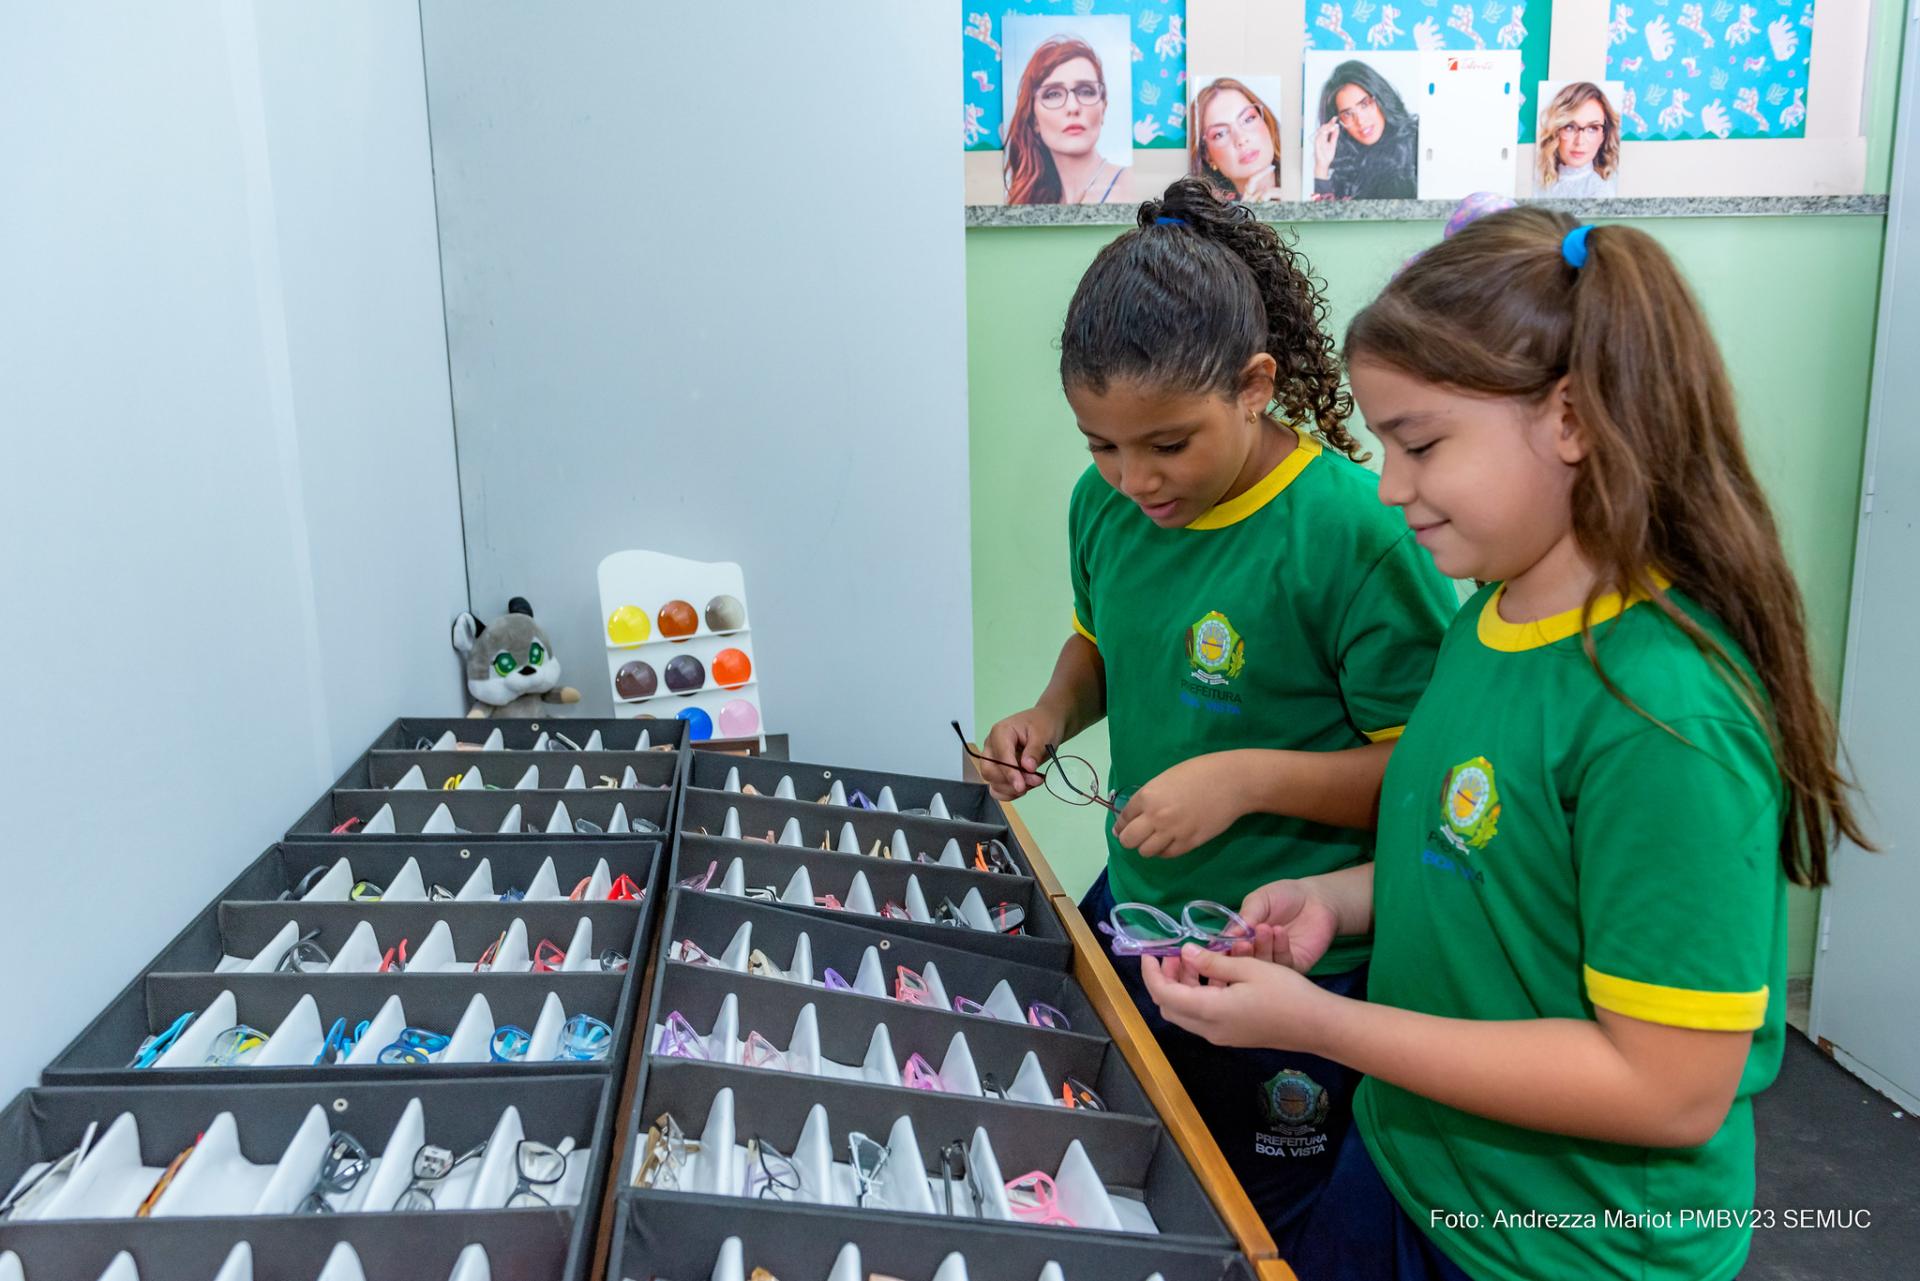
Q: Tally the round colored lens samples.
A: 9